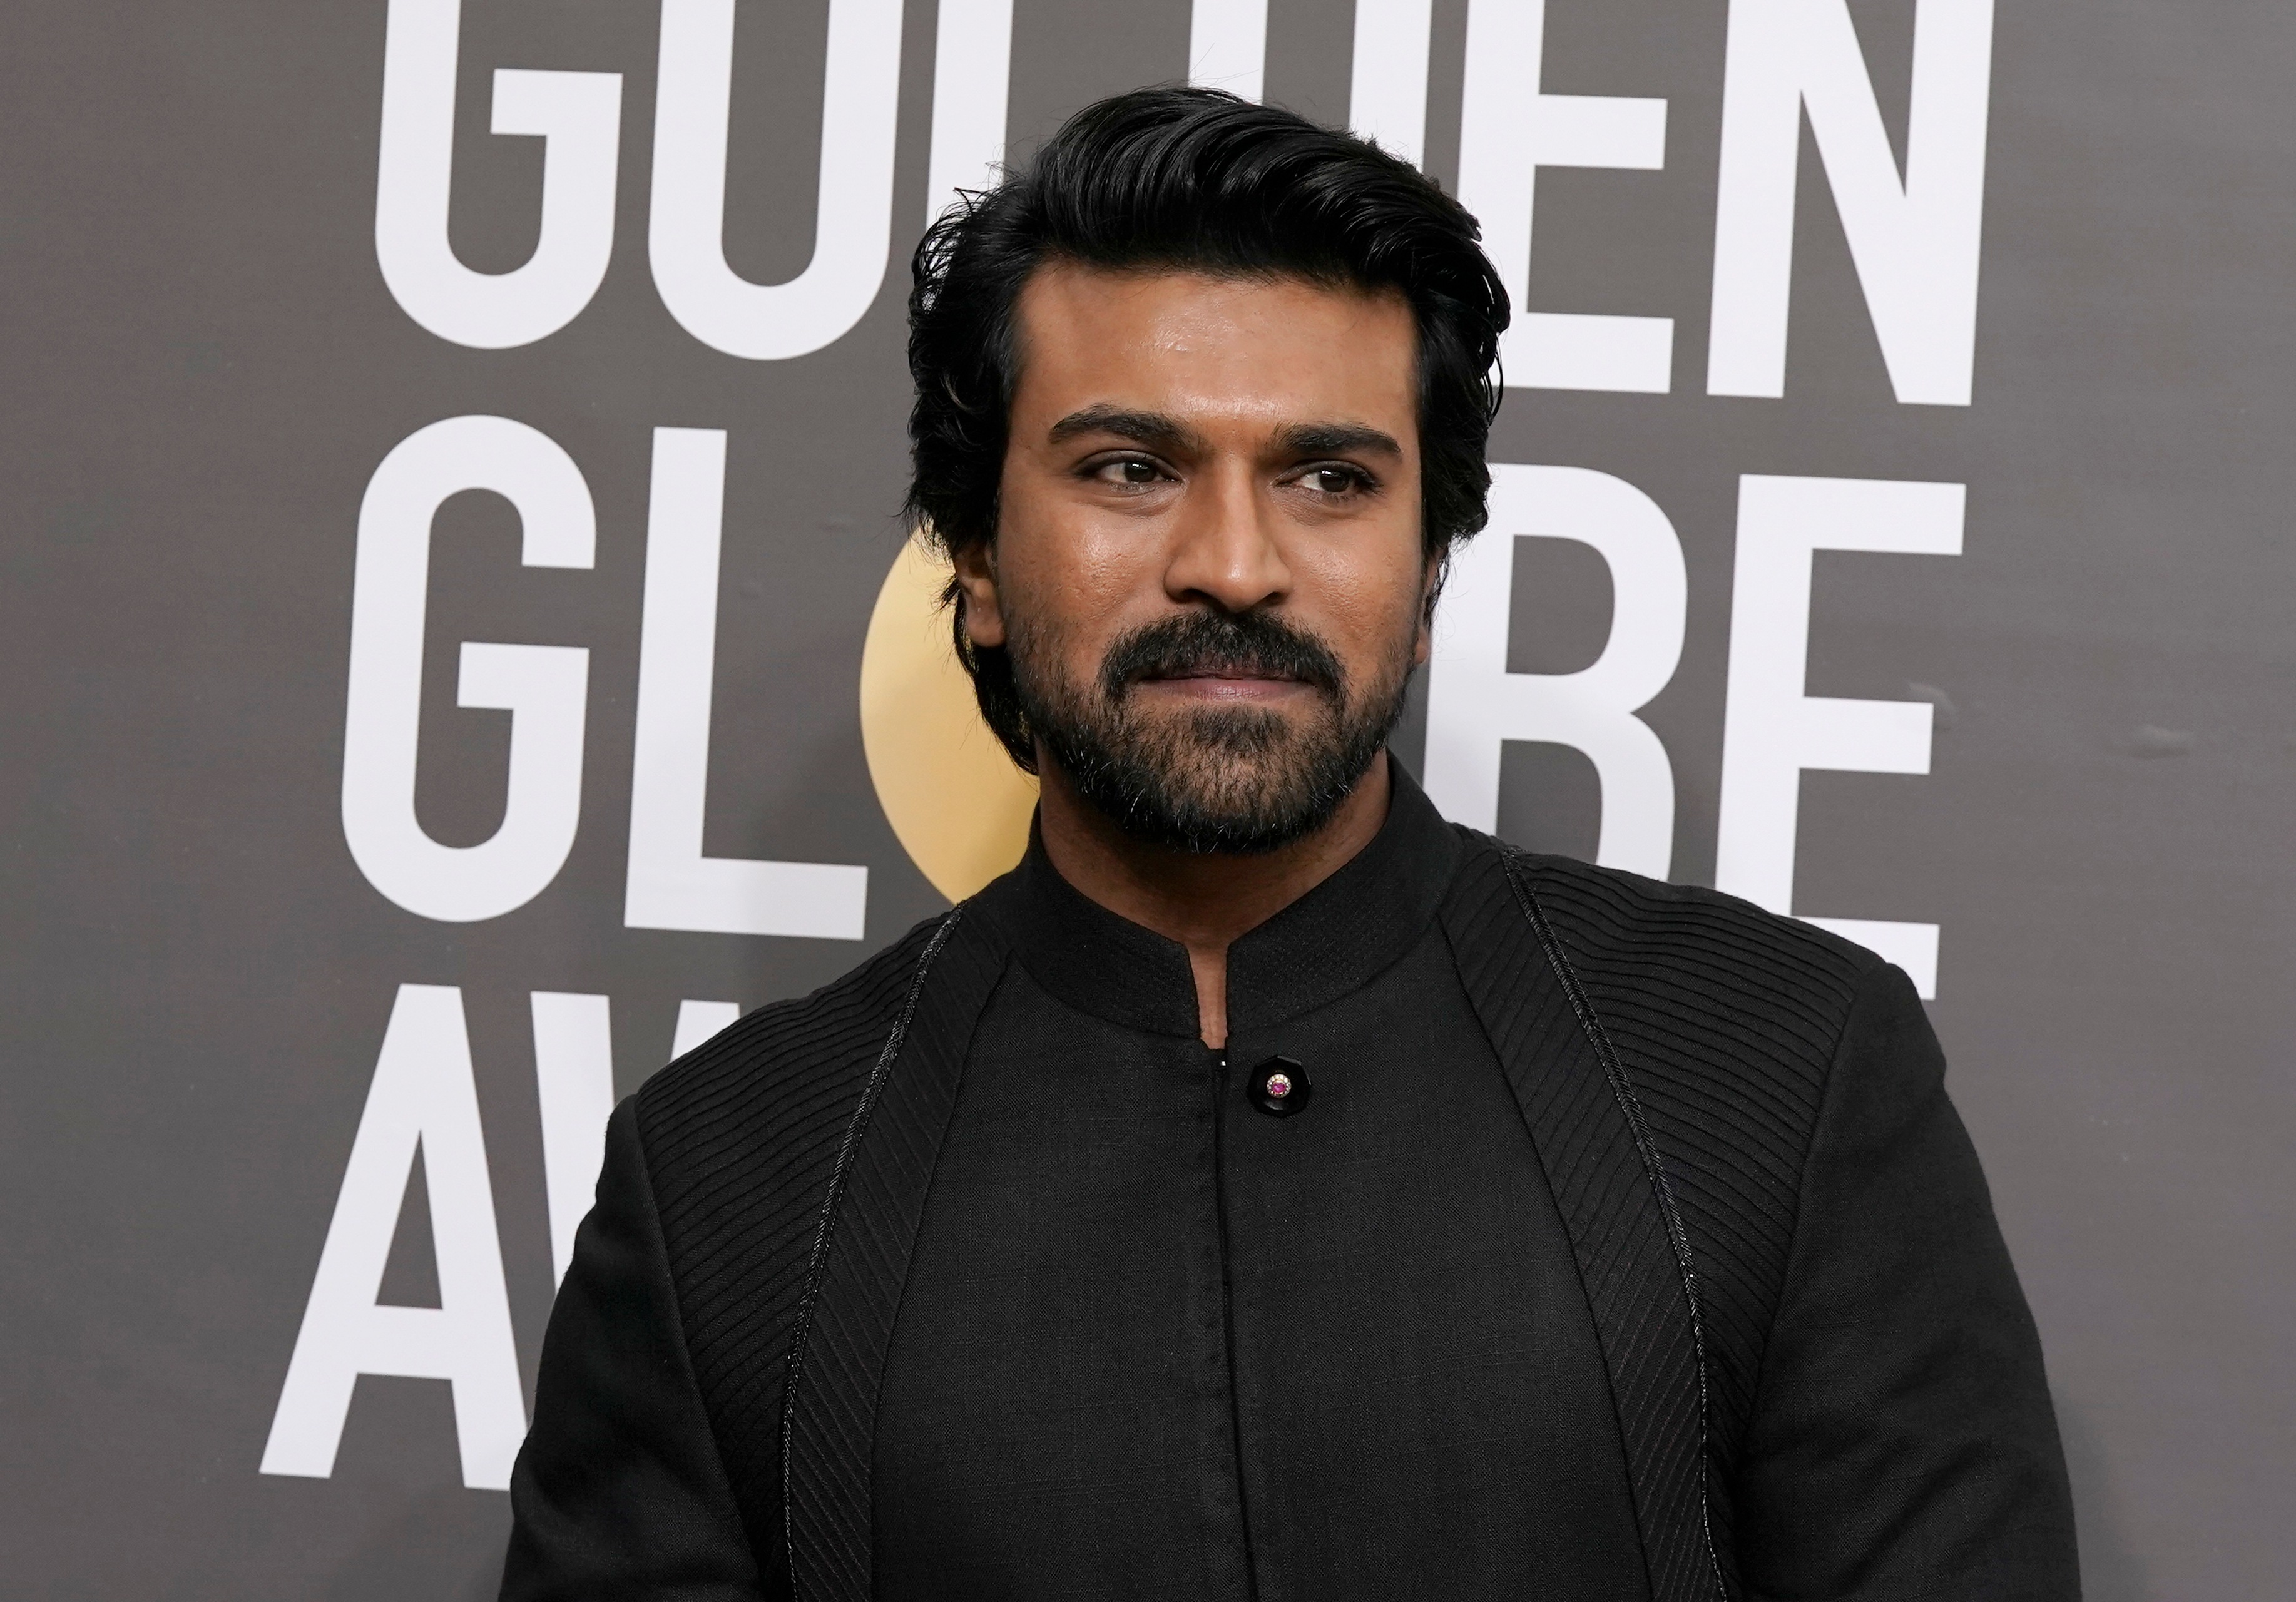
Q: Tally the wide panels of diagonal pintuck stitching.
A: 2